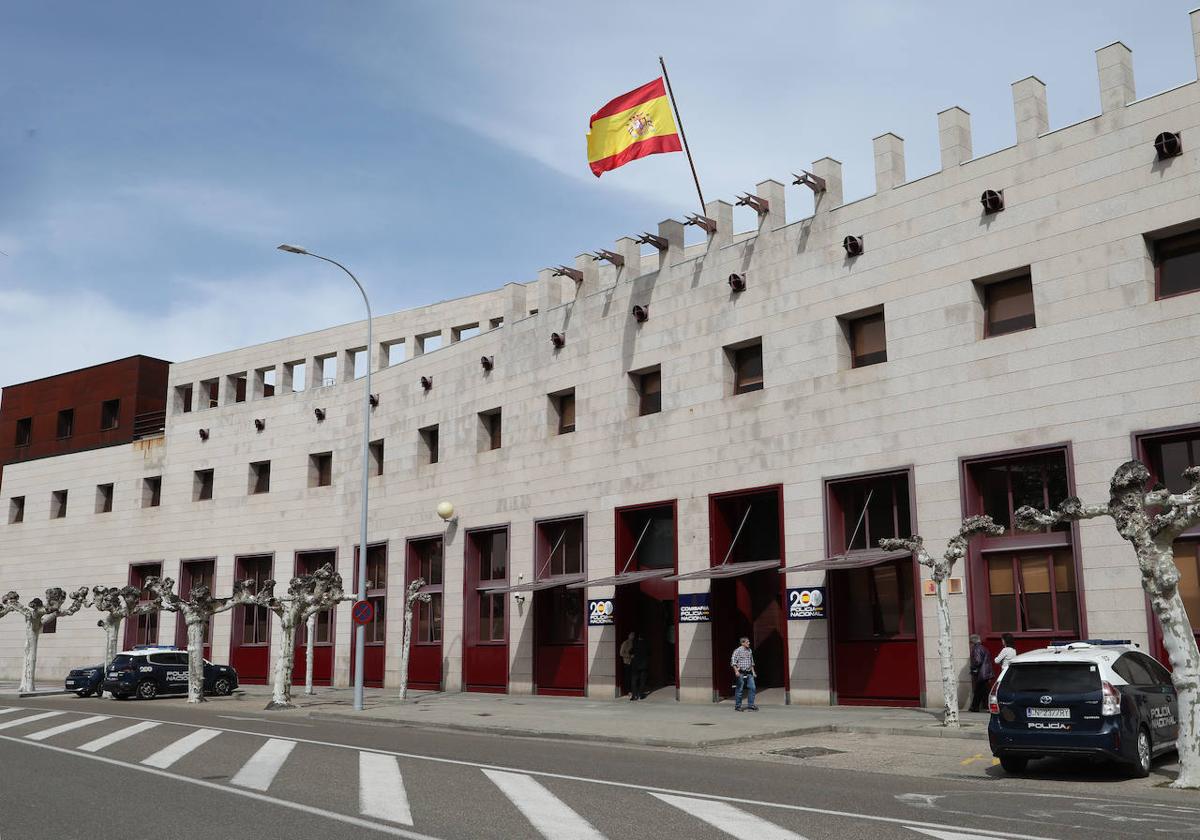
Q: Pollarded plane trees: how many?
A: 8